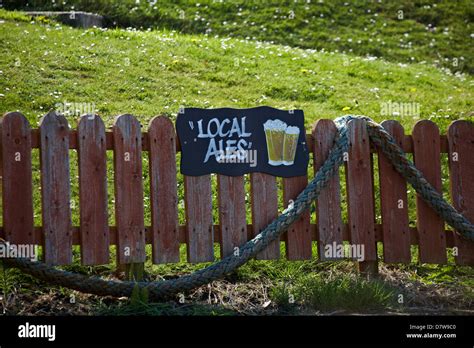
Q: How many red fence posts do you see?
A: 14